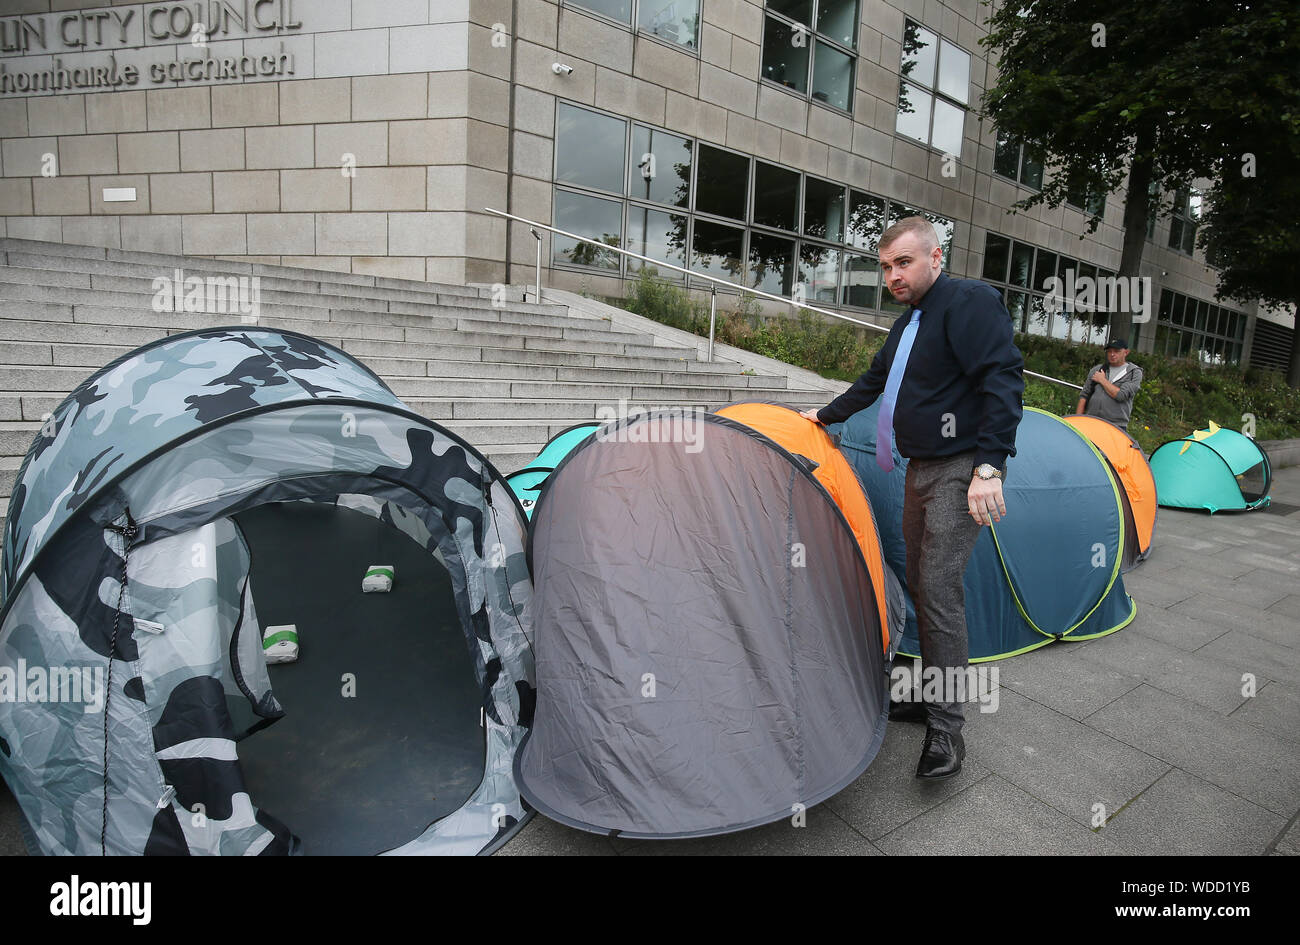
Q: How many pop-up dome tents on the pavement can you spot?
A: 6